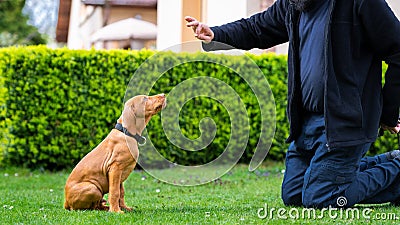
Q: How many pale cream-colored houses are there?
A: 1